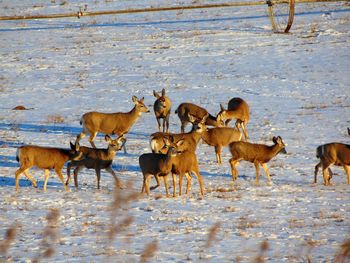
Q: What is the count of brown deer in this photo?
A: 12